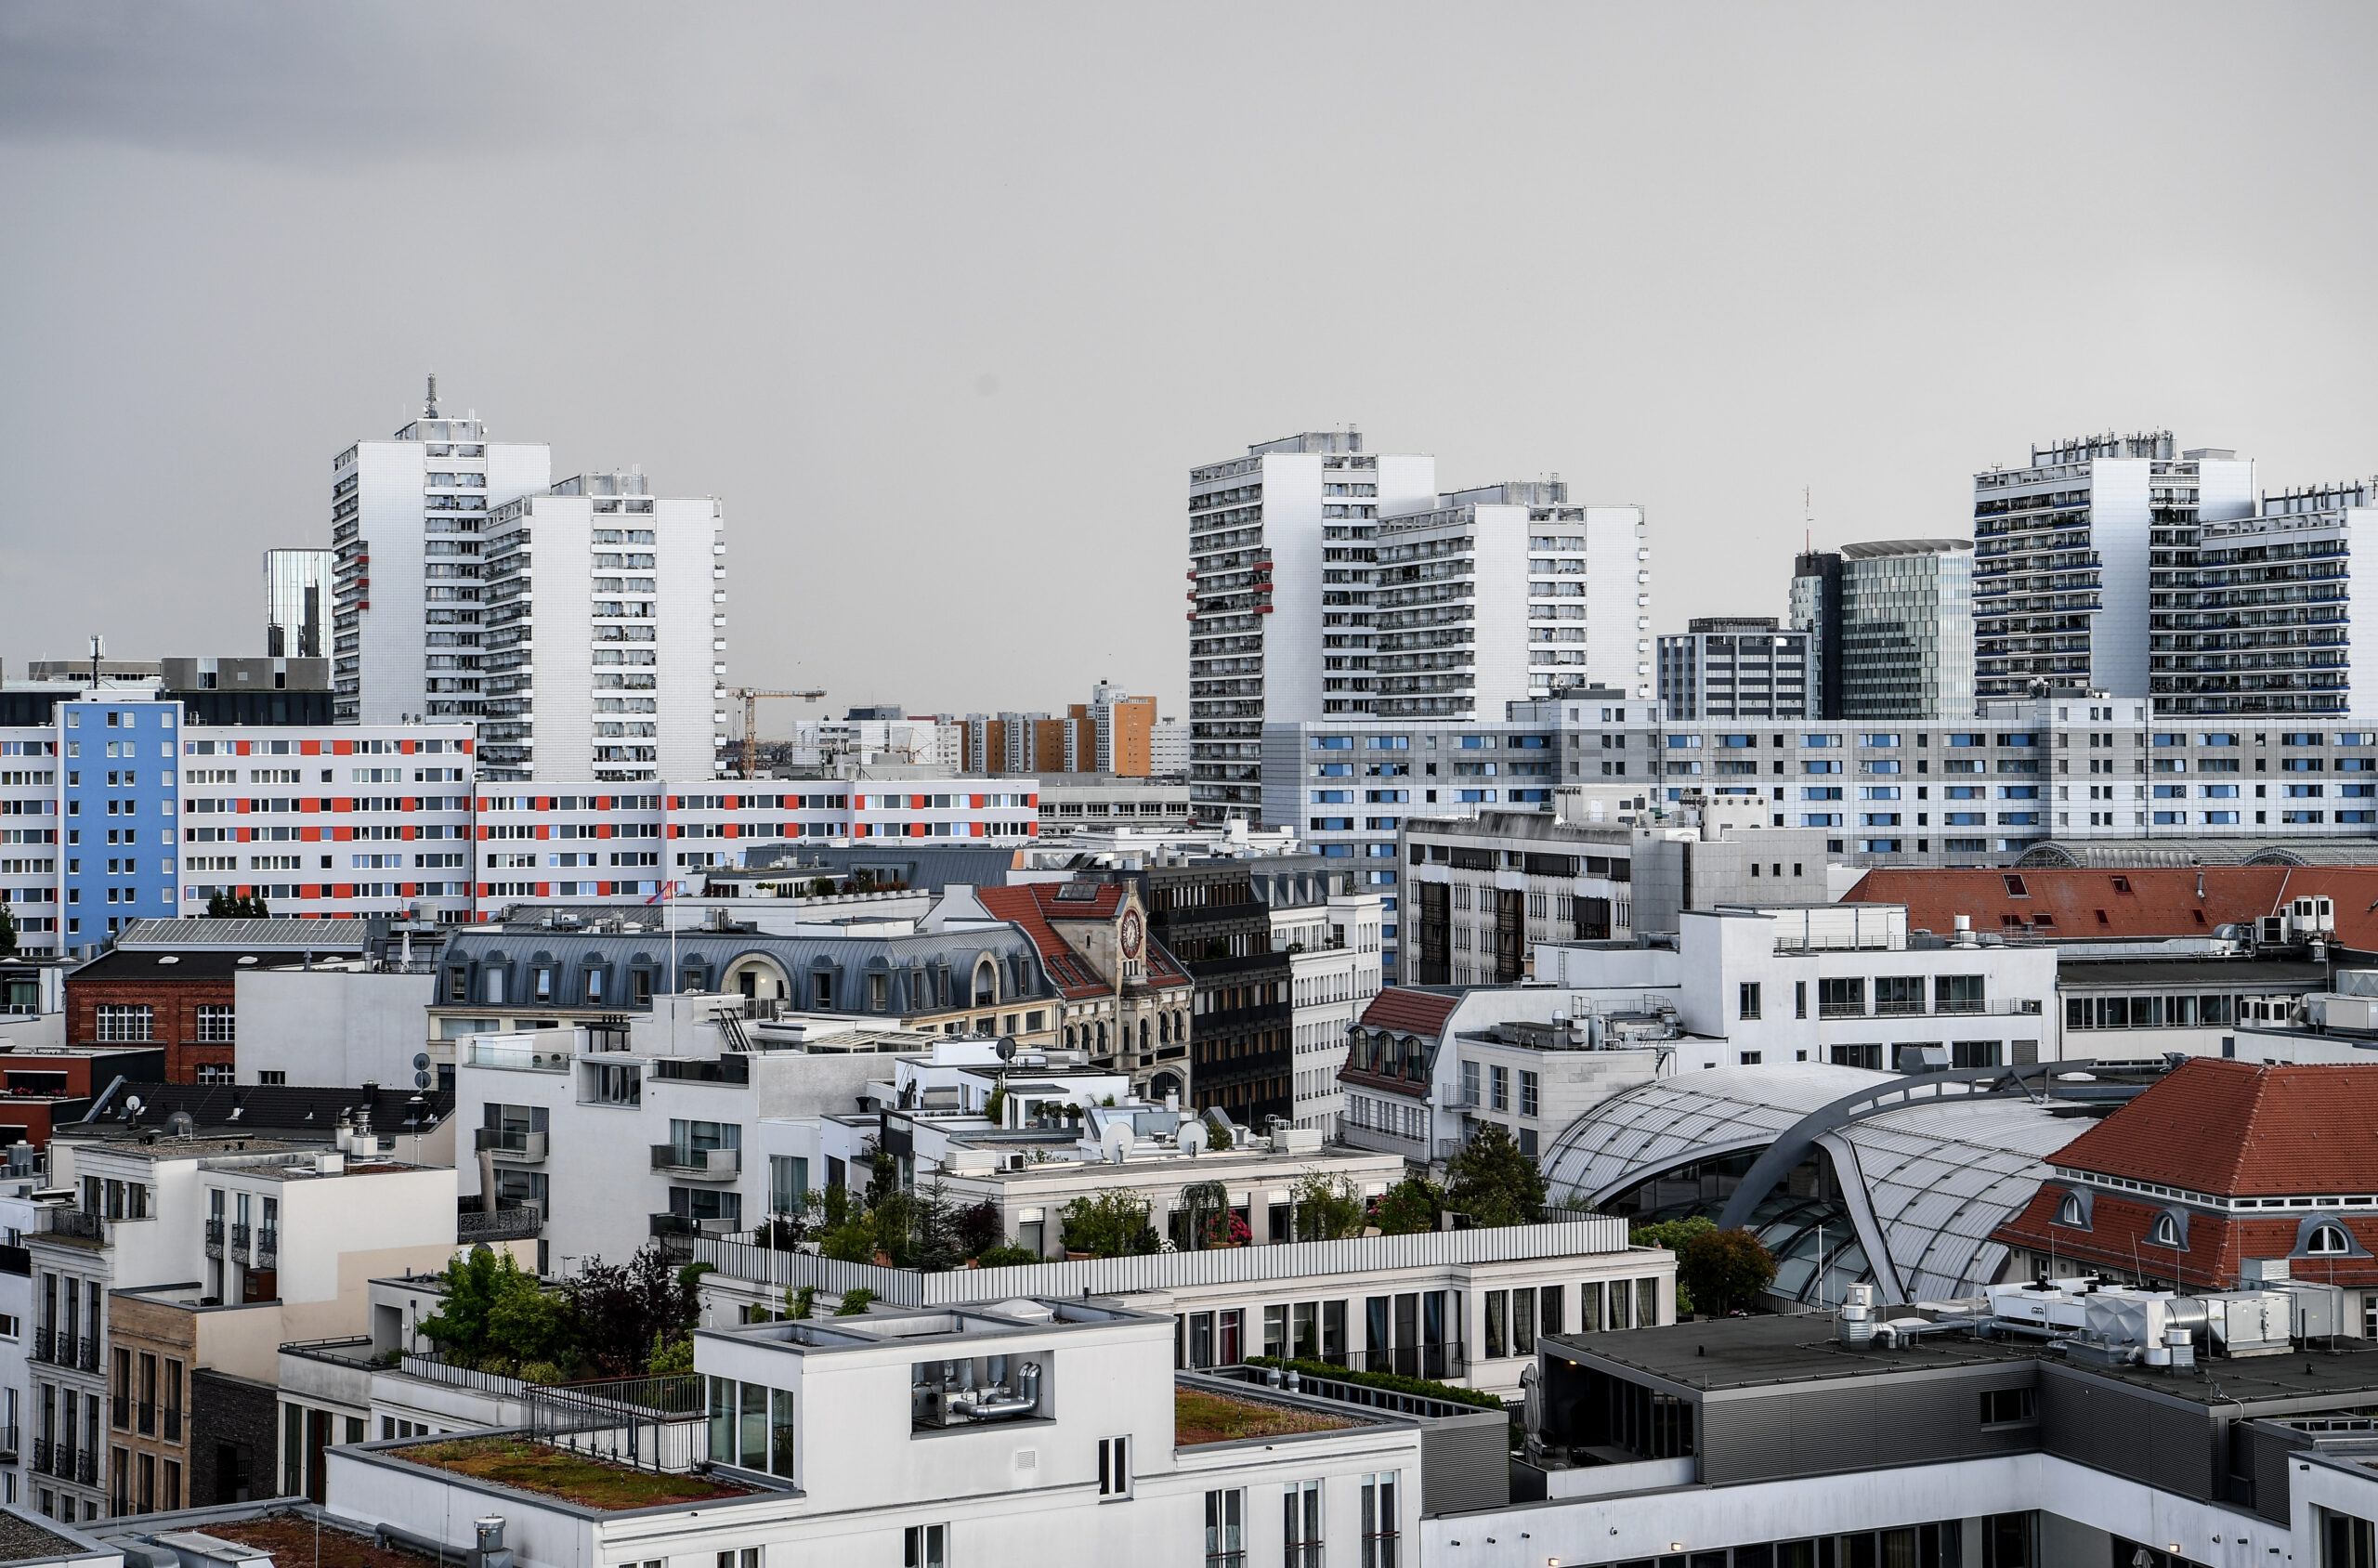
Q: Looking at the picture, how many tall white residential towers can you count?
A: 6